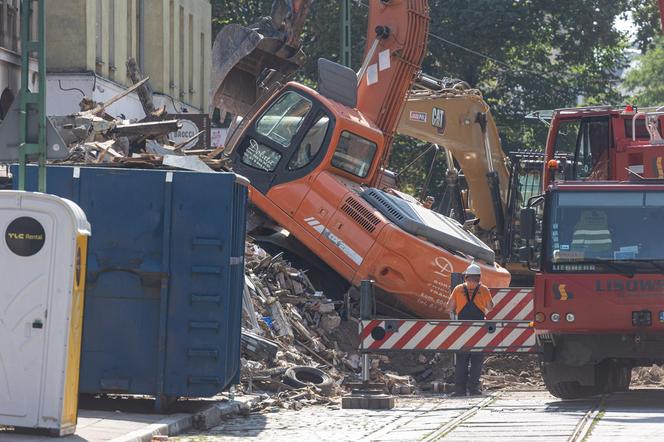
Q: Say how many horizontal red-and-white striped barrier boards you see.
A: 2